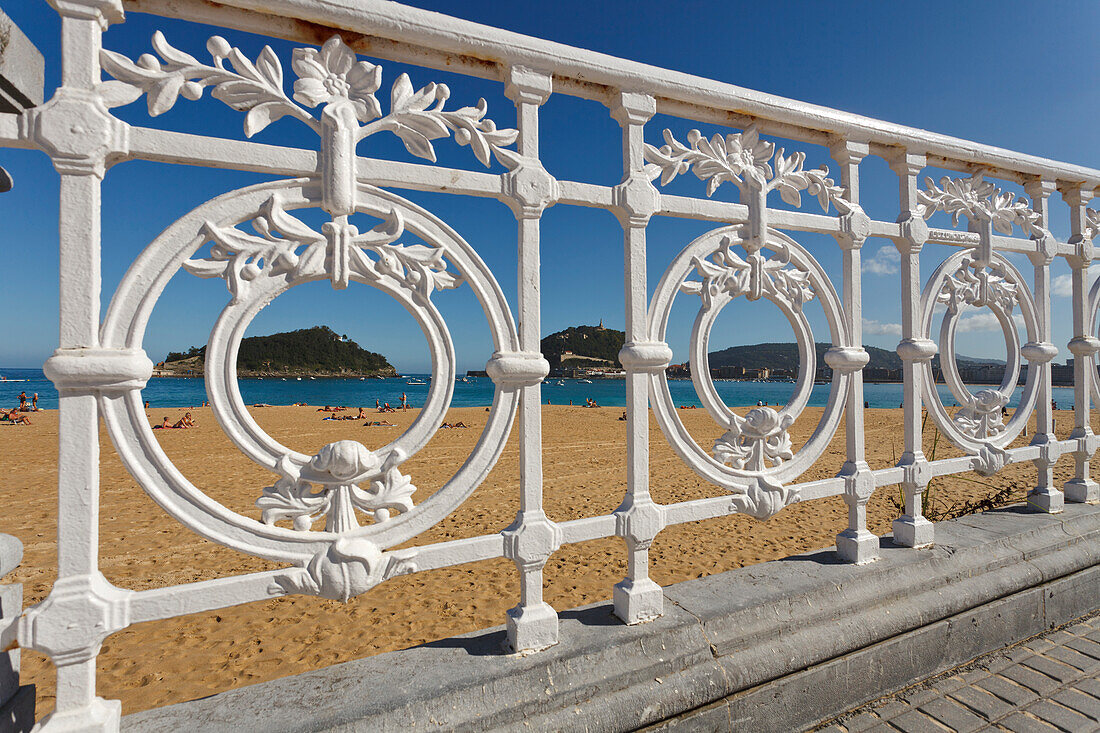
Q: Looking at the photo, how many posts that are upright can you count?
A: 7